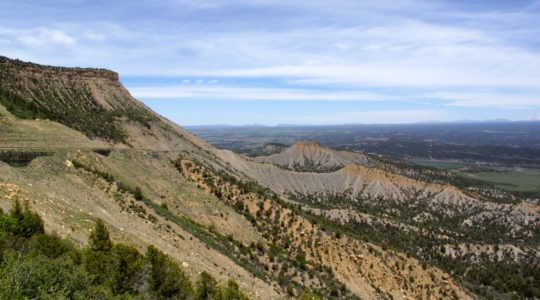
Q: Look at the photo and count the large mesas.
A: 1